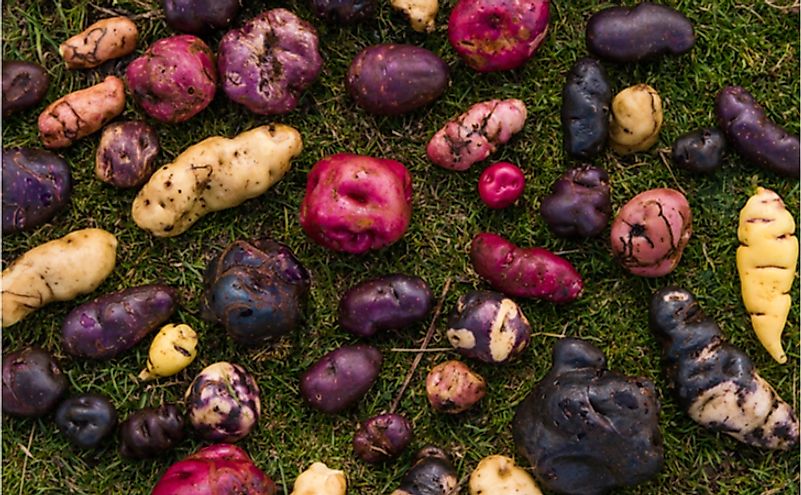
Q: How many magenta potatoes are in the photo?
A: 6